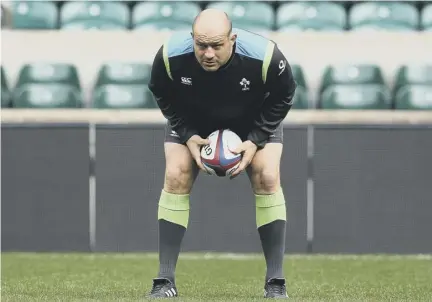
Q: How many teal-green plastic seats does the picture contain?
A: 13